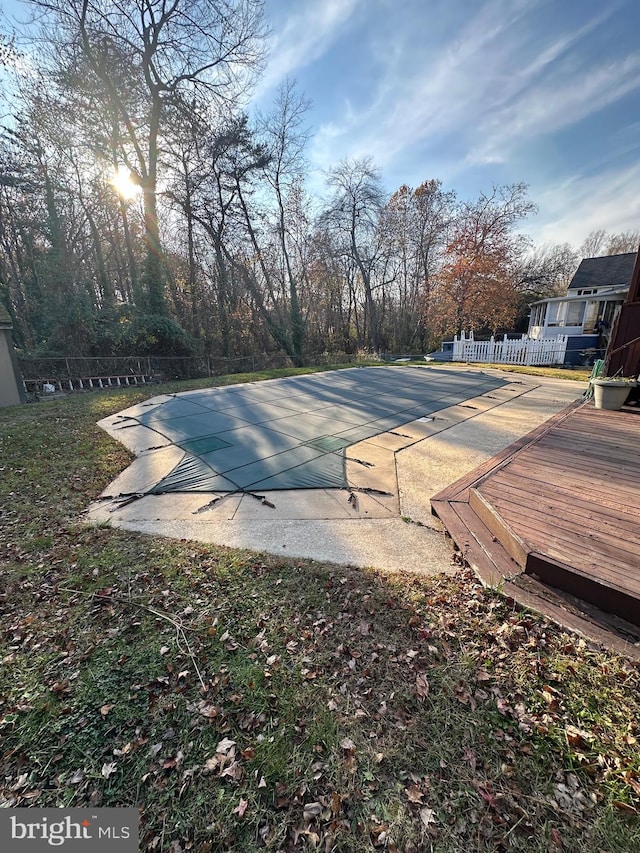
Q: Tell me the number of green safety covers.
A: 1